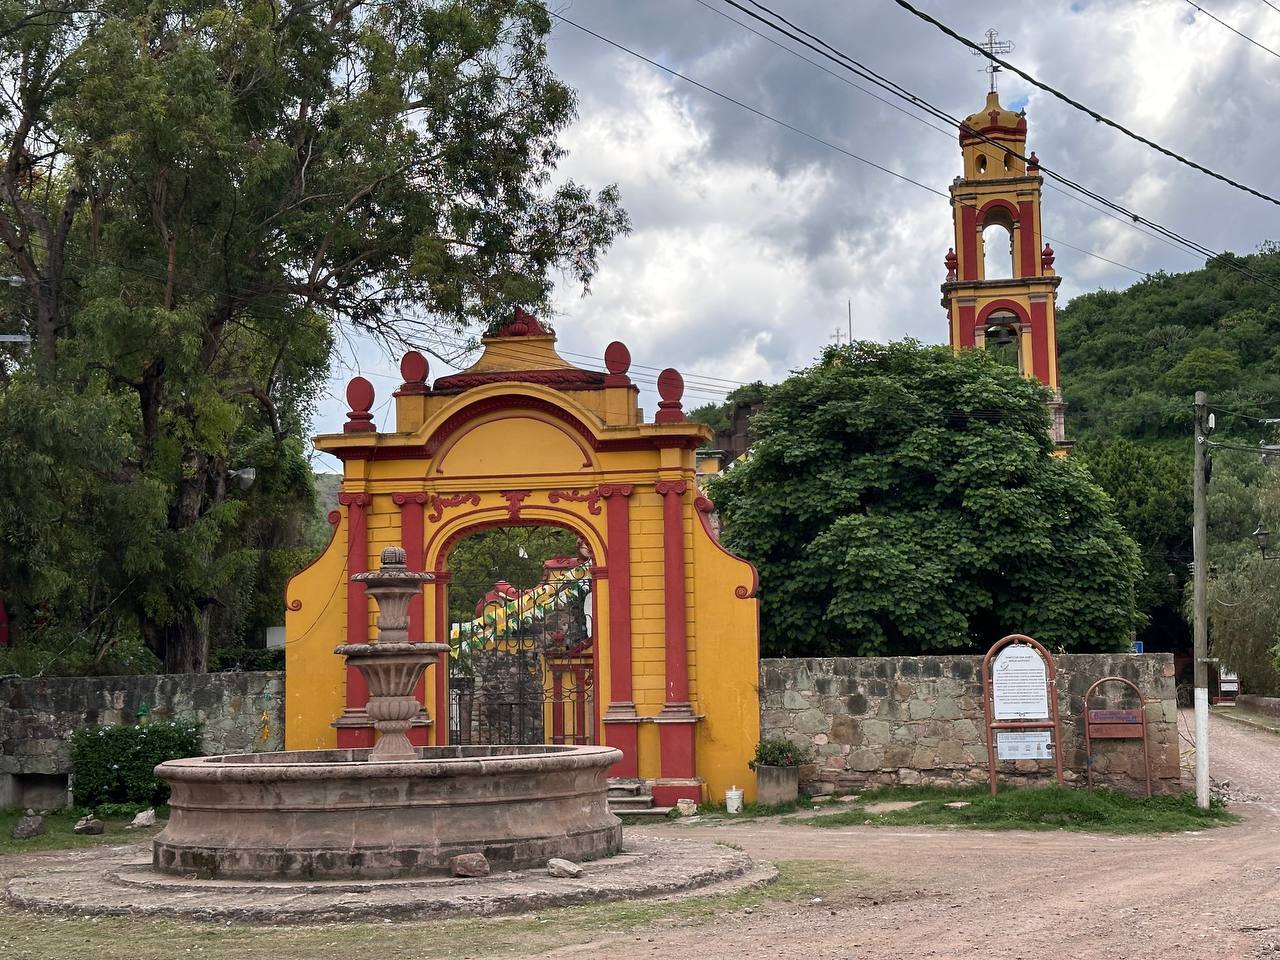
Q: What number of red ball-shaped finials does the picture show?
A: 4